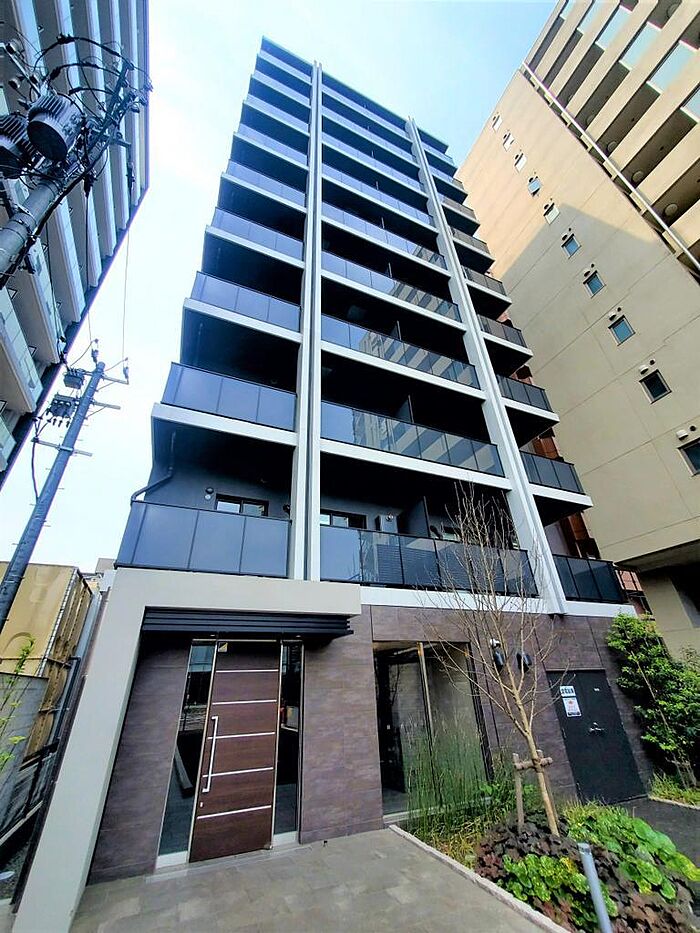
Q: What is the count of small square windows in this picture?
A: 10